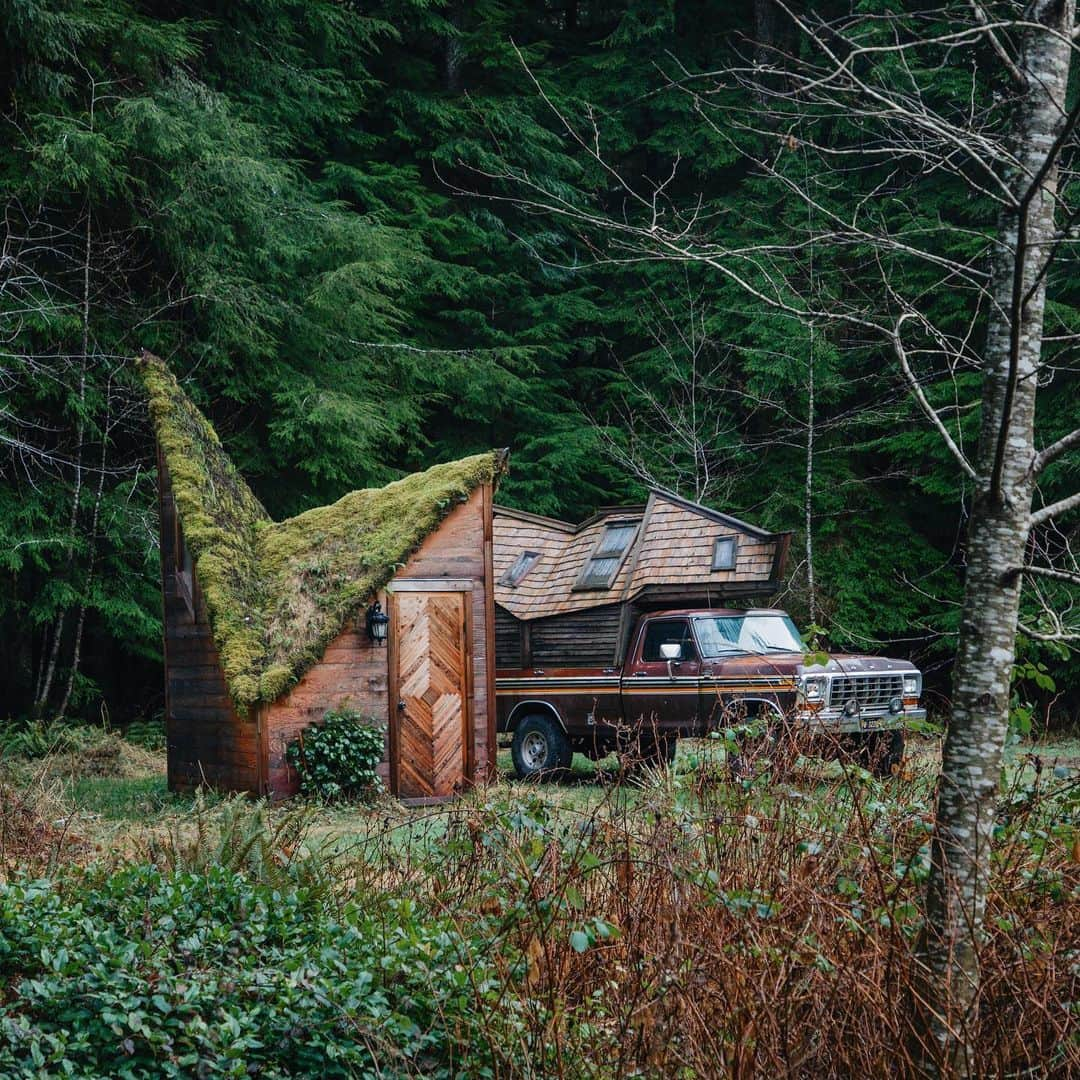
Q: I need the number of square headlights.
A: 2